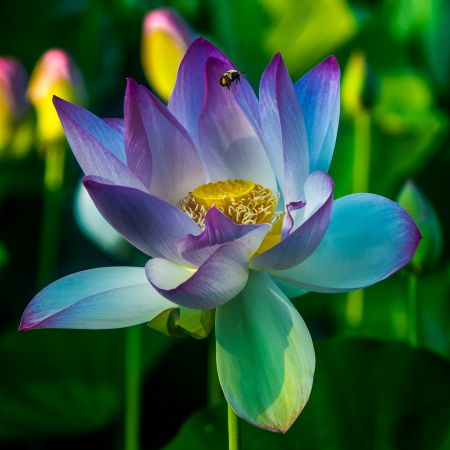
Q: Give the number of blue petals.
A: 3